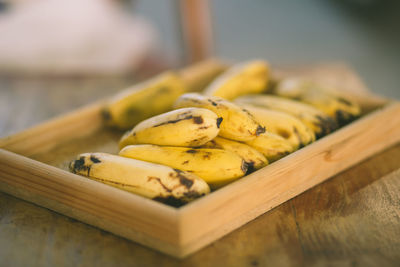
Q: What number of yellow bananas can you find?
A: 11